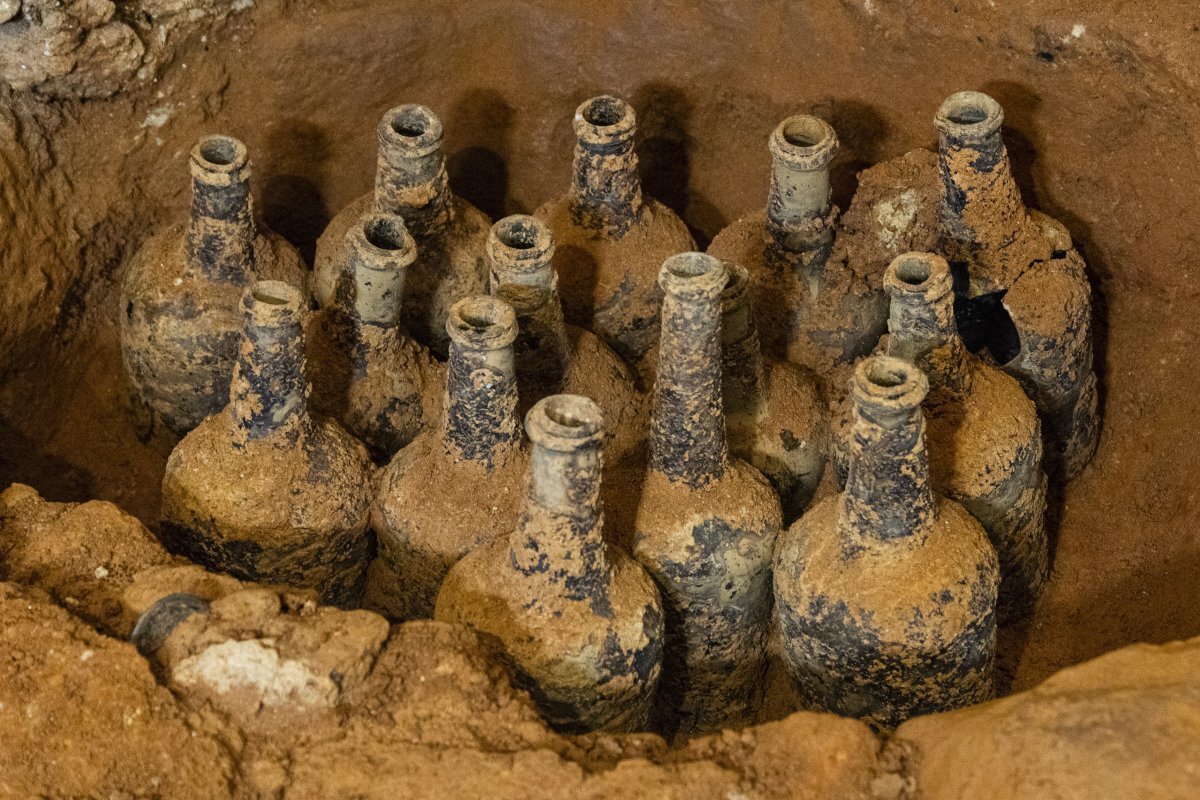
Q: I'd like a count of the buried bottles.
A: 14